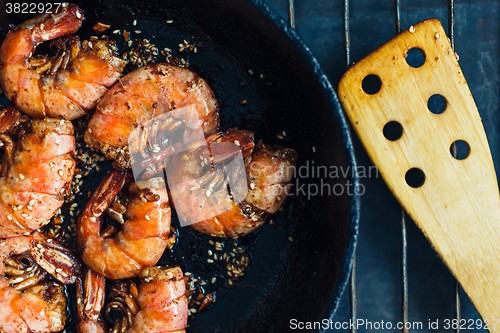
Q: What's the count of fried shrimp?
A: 7